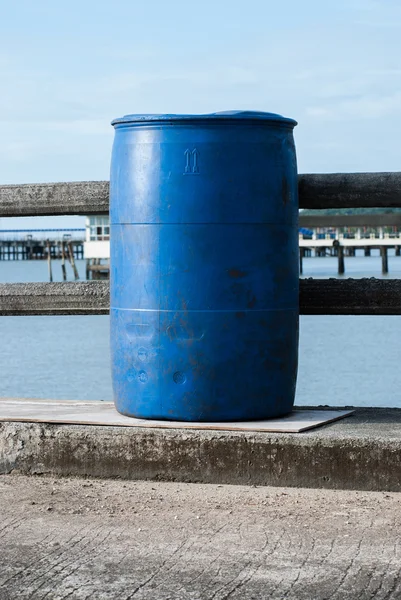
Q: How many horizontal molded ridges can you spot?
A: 2